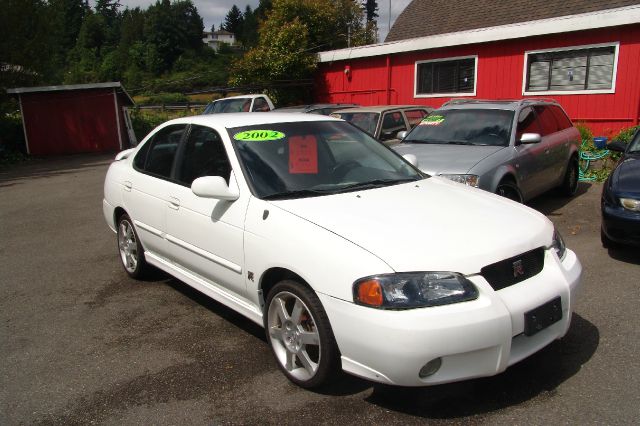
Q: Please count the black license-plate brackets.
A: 1